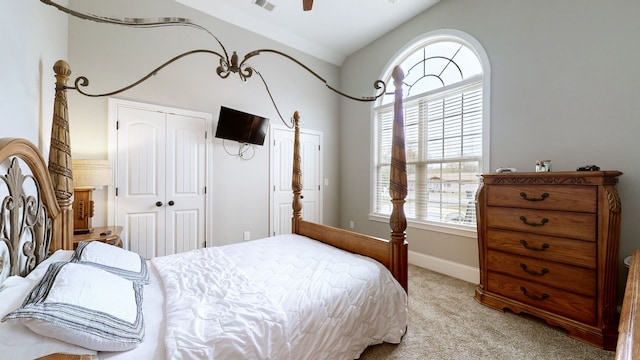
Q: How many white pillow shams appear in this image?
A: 2